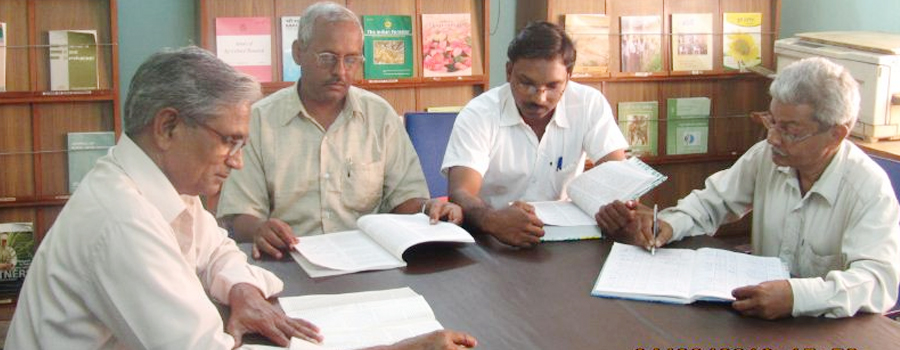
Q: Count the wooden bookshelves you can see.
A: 3